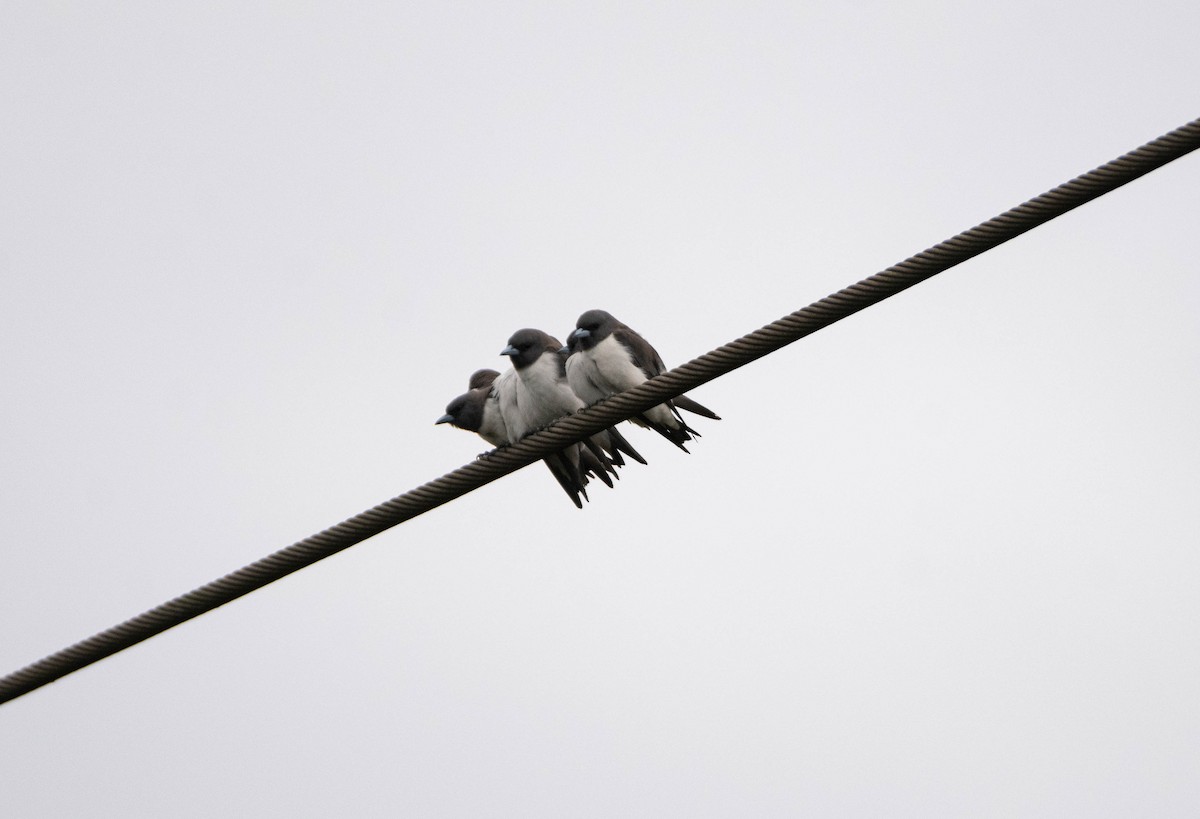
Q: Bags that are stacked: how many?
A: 0